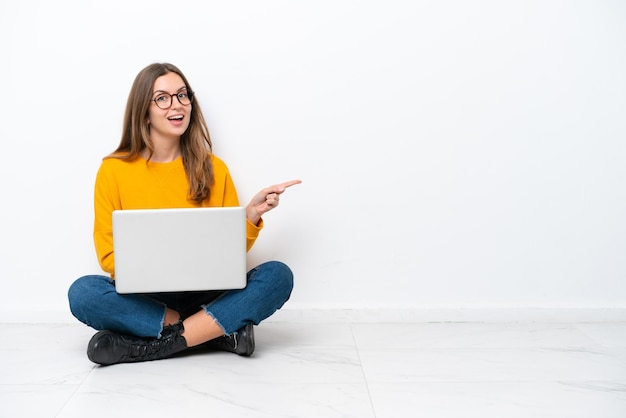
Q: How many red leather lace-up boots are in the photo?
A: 0